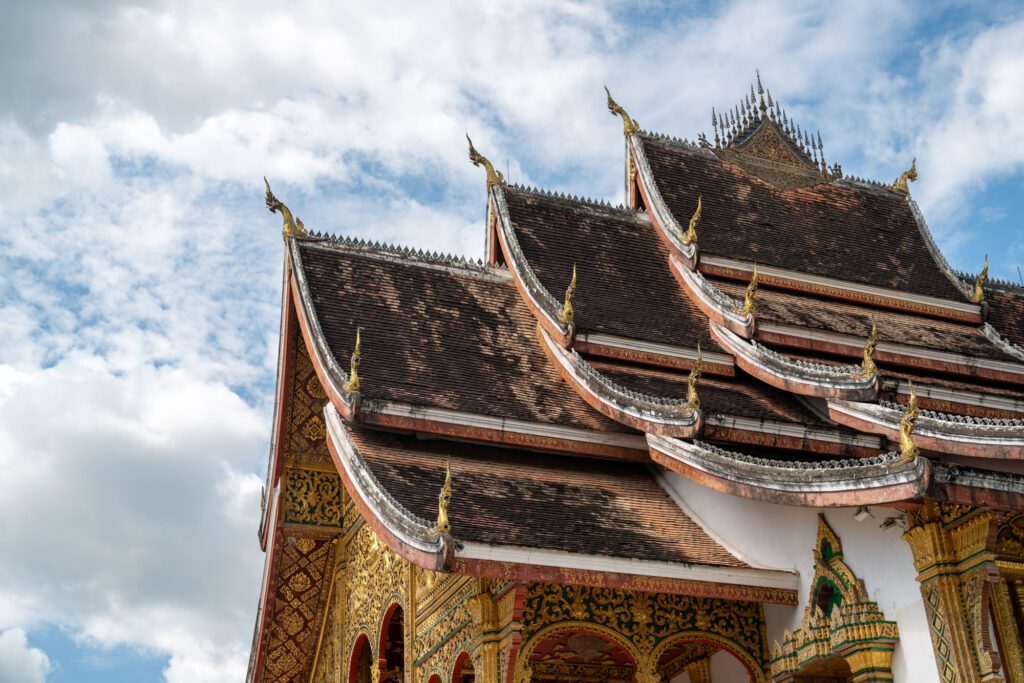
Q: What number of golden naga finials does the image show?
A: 13